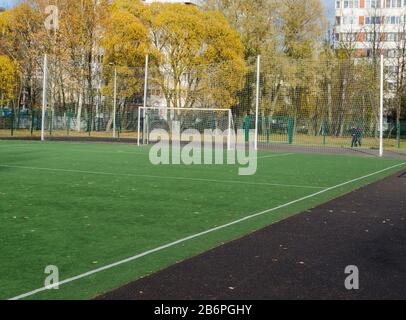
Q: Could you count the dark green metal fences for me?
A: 1